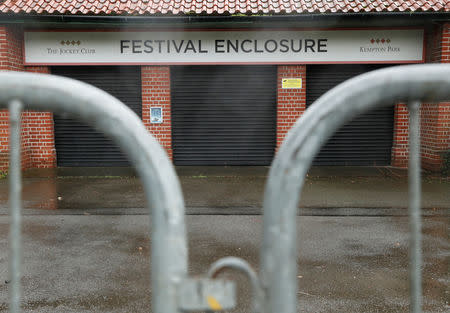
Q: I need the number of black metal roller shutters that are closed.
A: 3